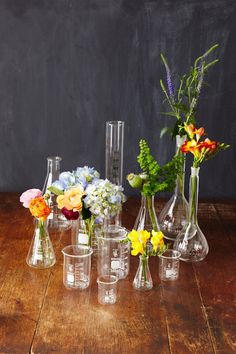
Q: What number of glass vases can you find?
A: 12